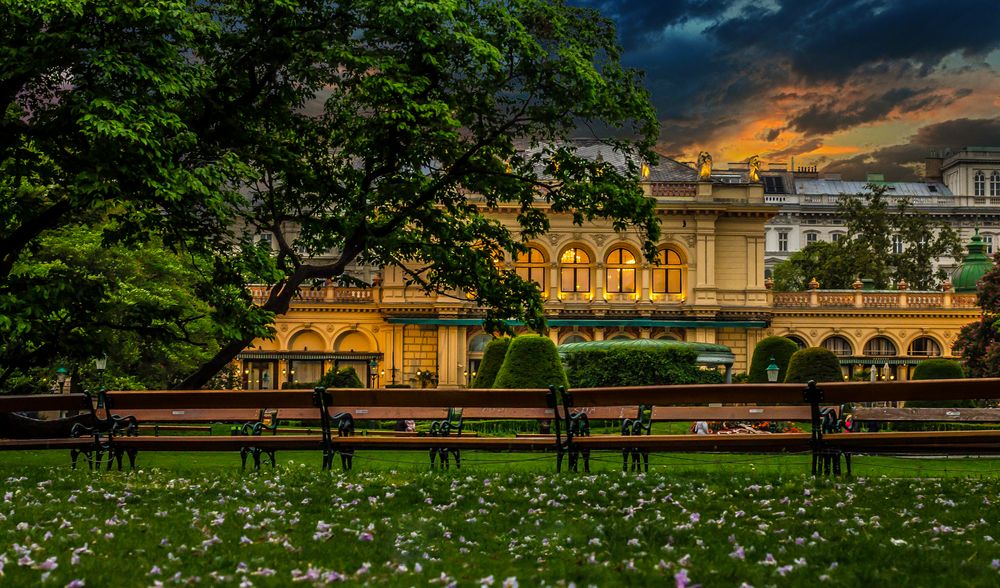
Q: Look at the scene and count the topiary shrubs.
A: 5